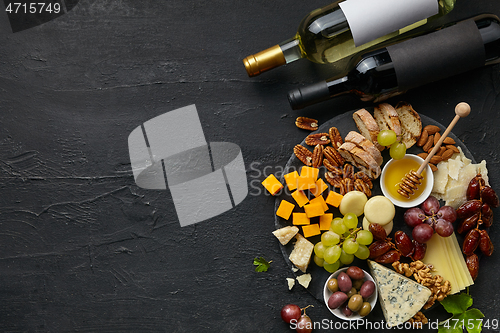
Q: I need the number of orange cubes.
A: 13